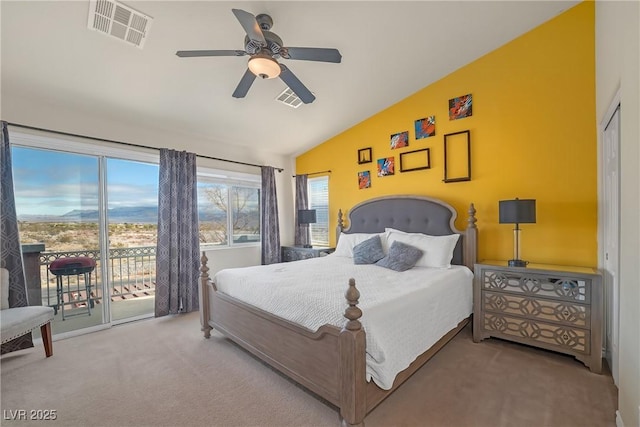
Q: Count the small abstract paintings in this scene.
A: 5